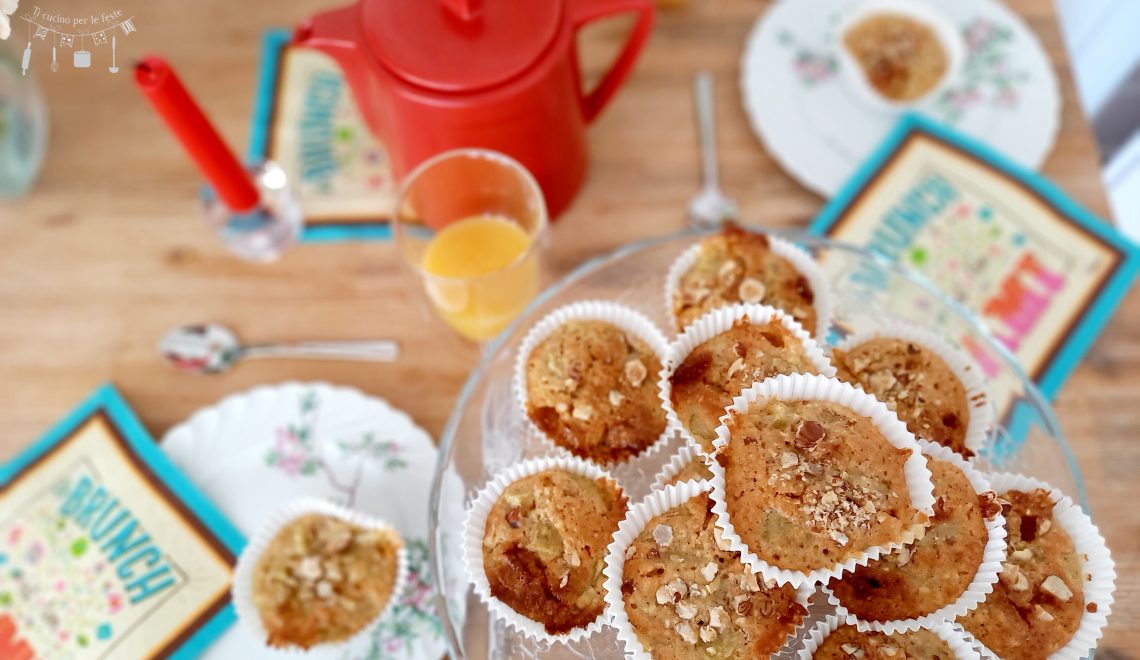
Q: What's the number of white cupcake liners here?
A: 13